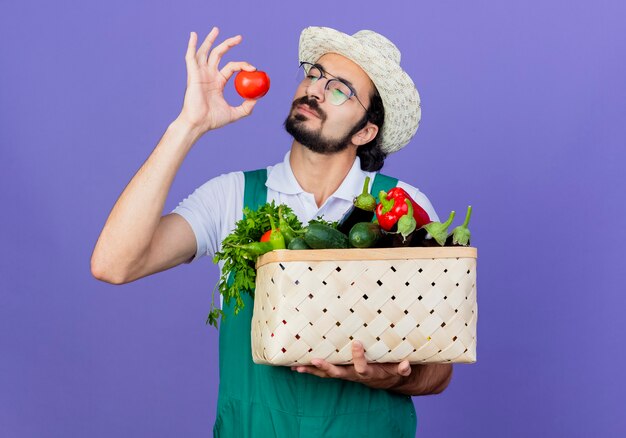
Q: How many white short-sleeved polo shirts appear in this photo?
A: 1